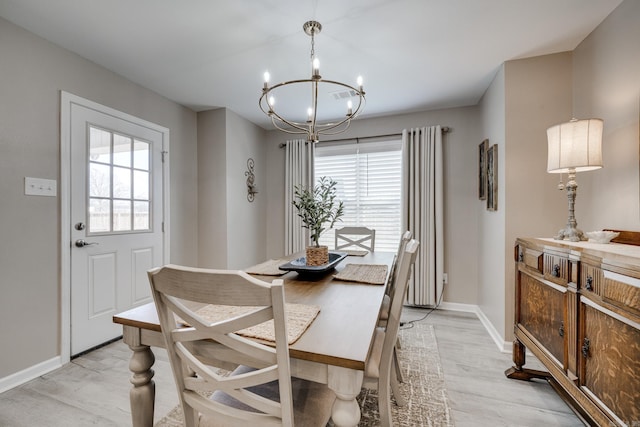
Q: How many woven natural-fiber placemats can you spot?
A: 4